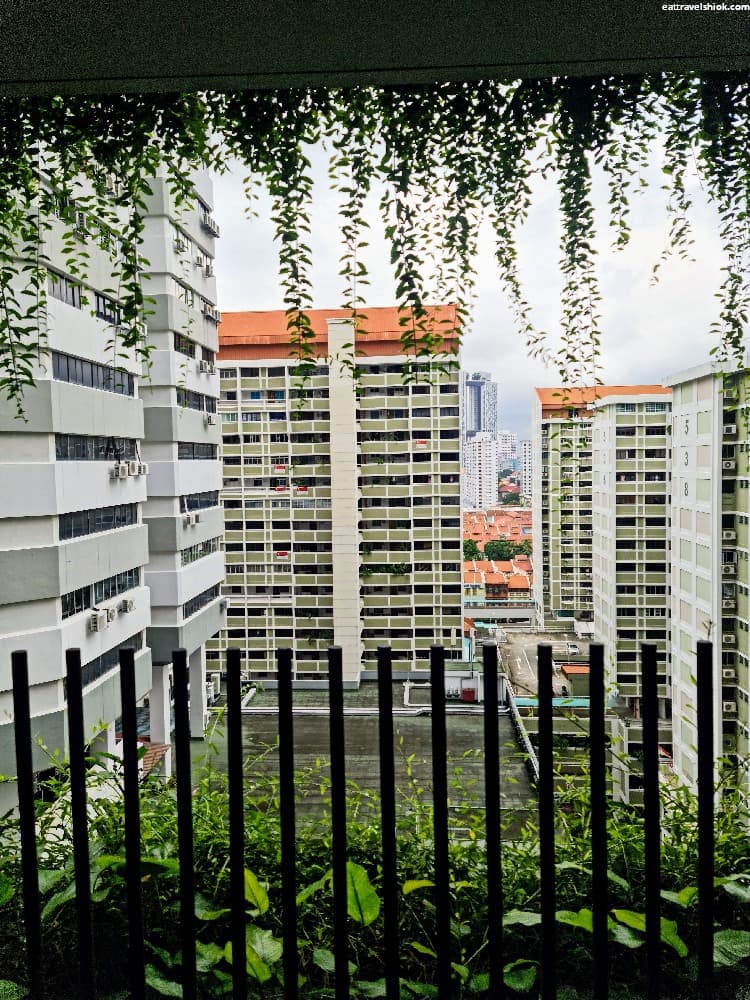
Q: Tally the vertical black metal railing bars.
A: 14